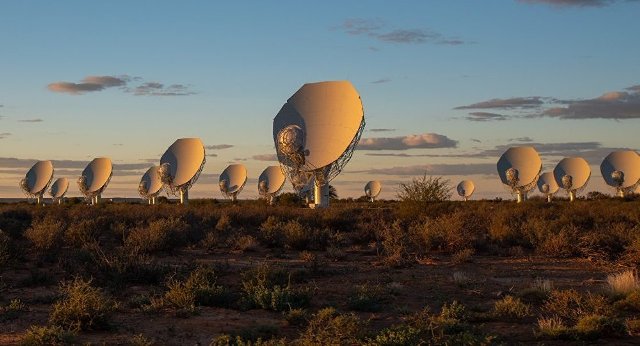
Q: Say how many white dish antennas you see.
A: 14